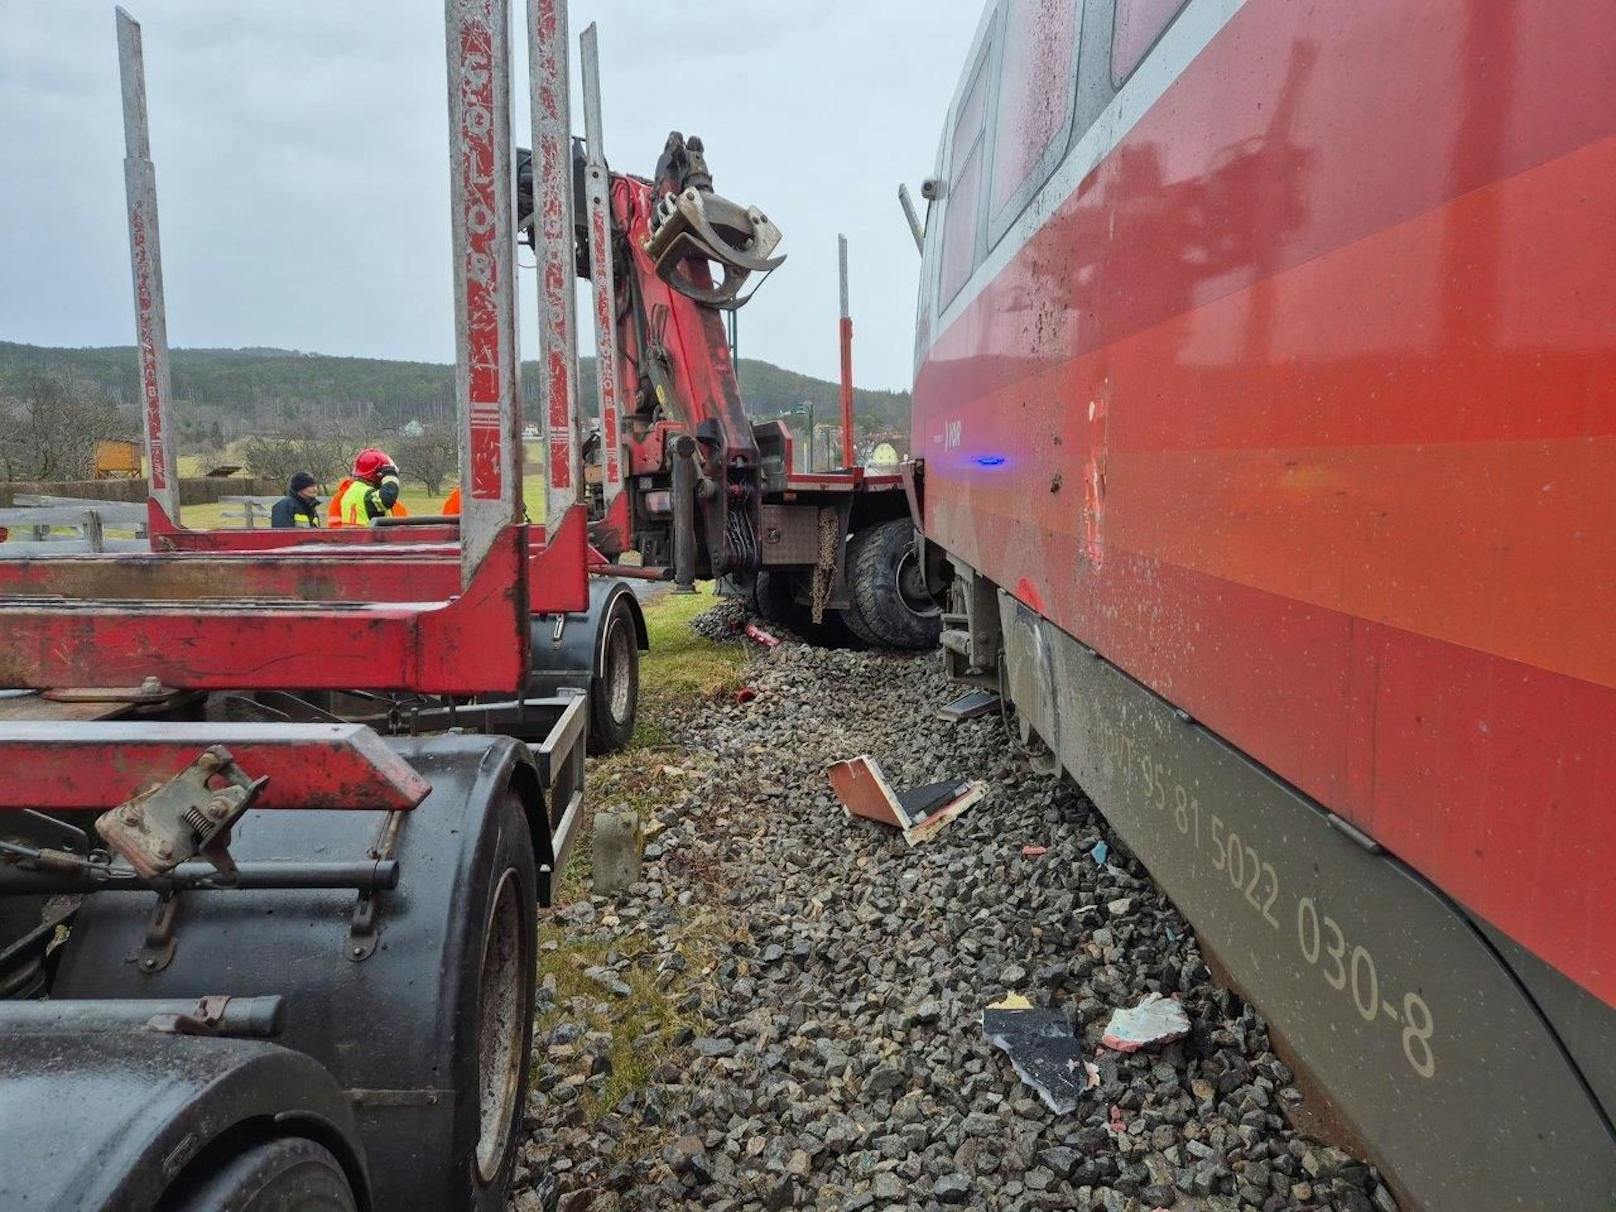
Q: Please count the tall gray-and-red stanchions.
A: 5